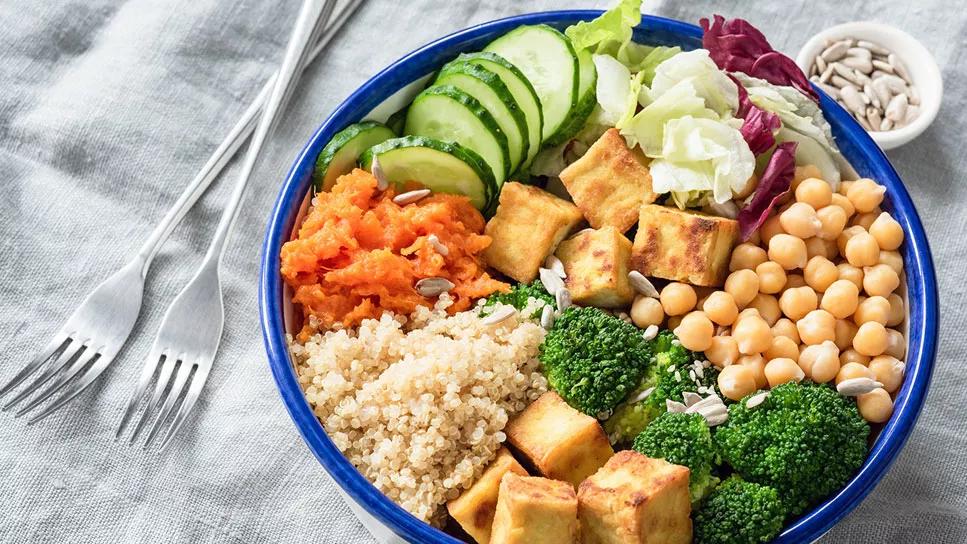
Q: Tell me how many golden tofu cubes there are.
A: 8